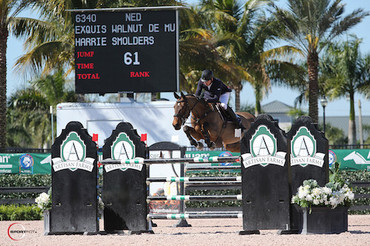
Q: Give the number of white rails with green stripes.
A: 4